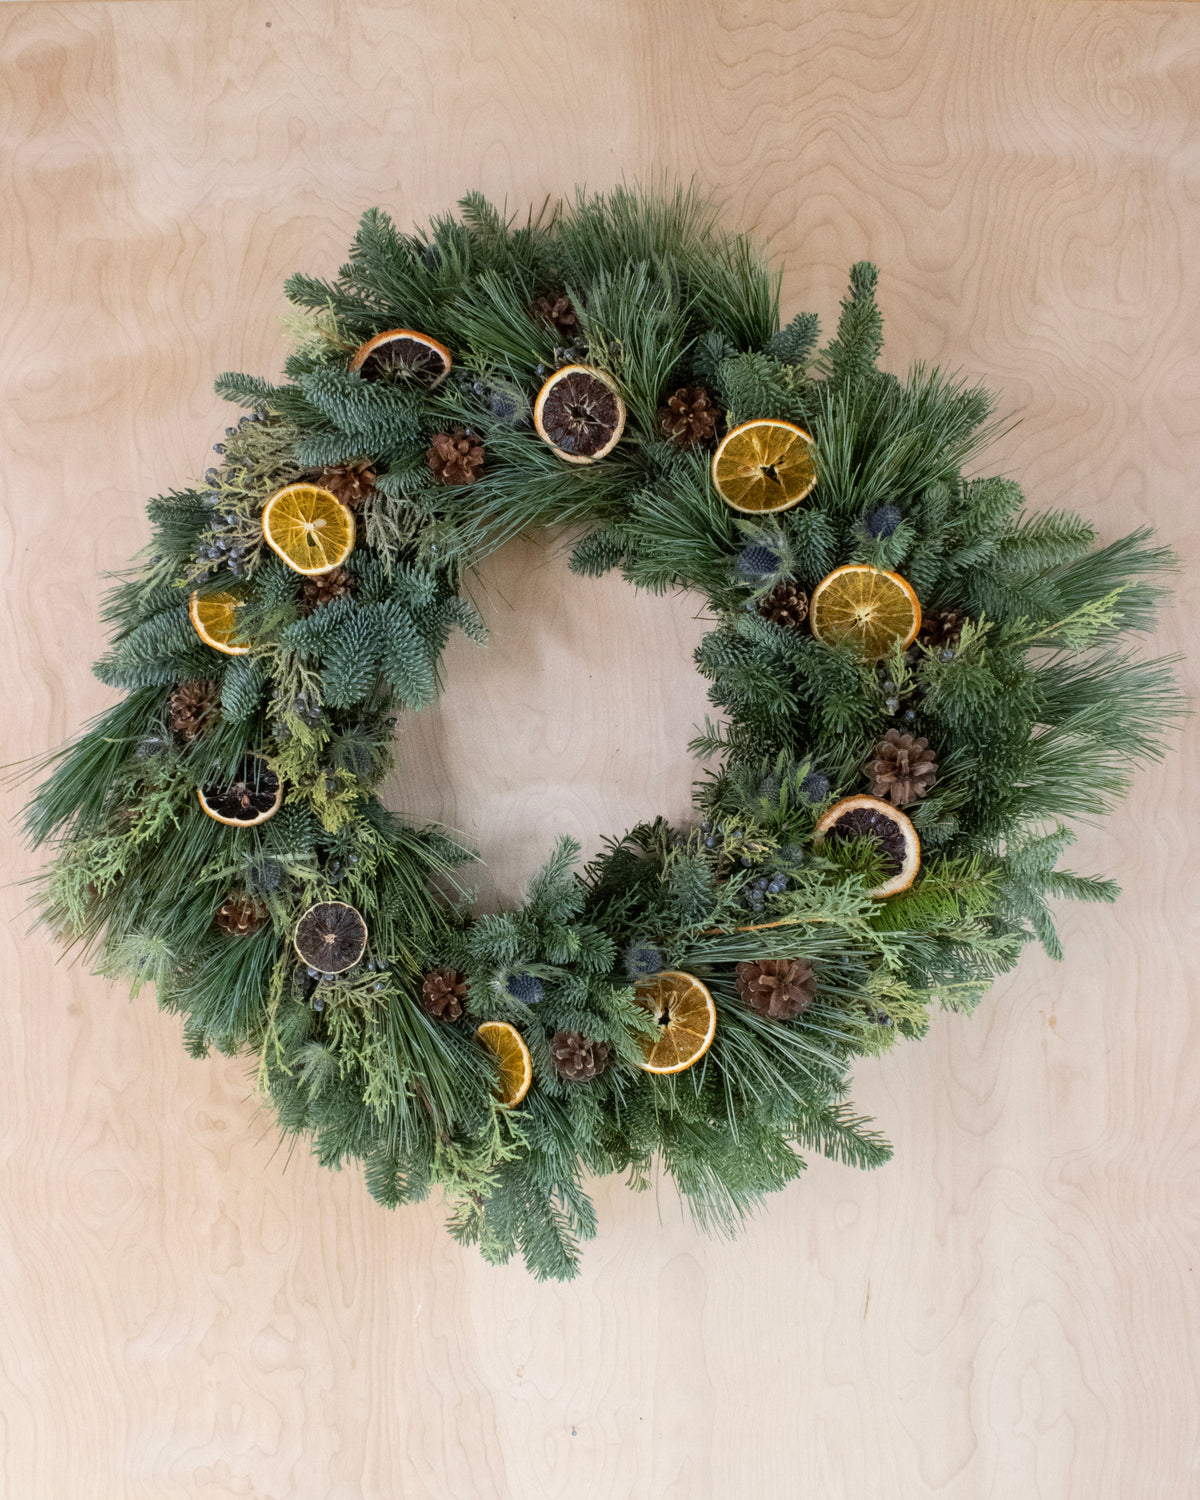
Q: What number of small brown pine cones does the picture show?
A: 13